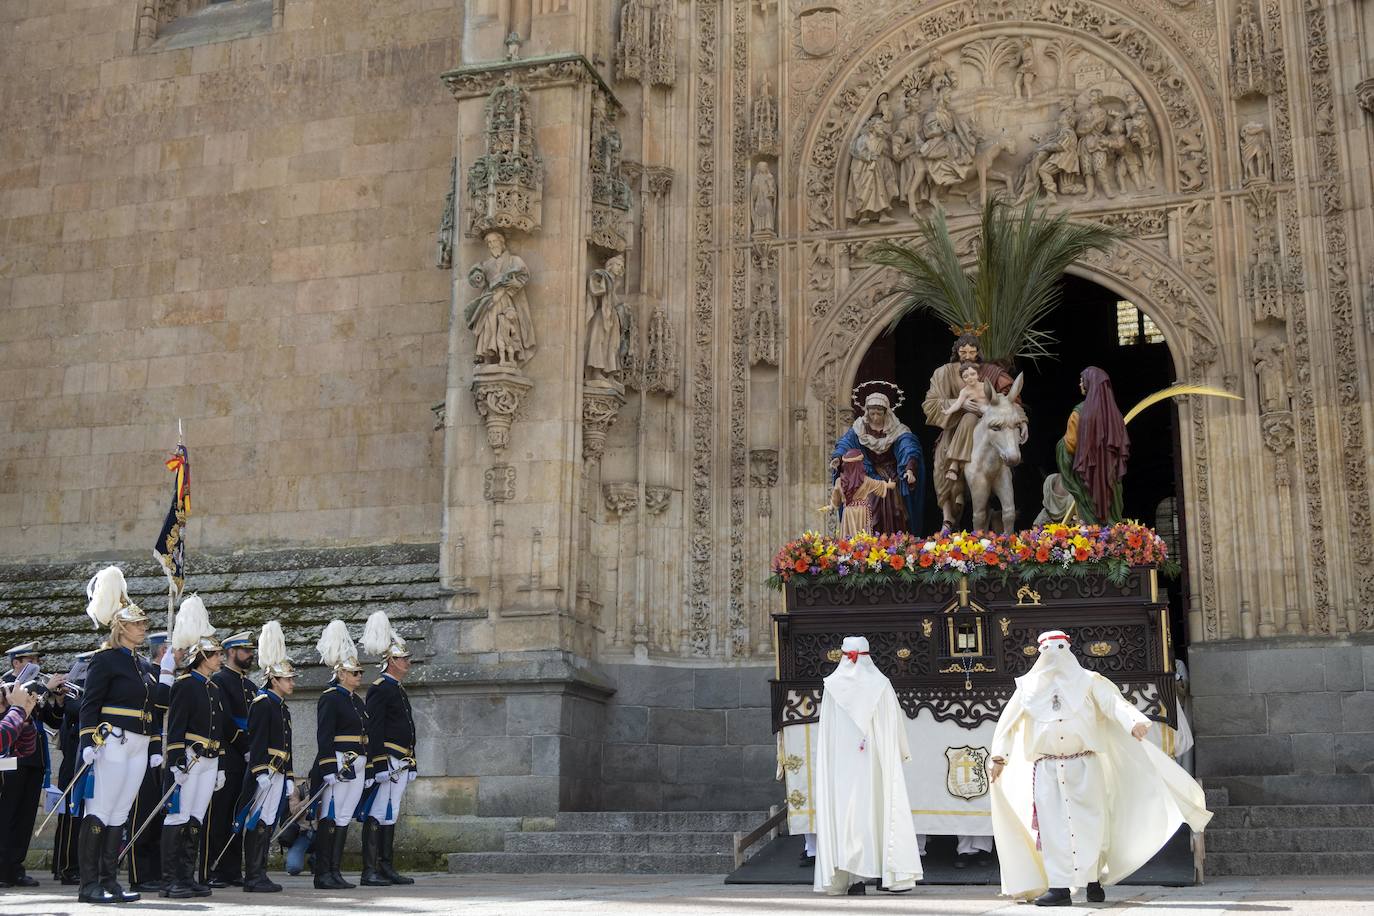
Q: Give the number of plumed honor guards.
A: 5